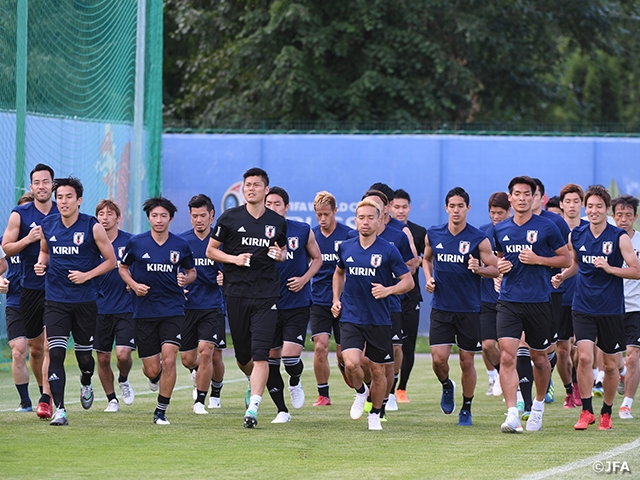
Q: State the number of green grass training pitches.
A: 1